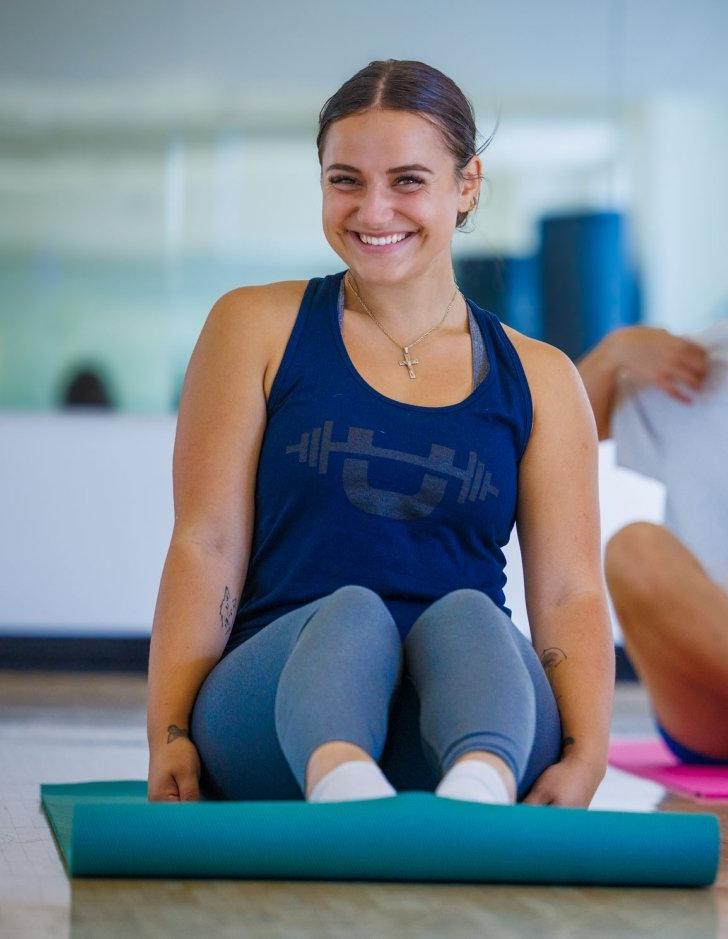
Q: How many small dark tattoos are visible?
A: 4